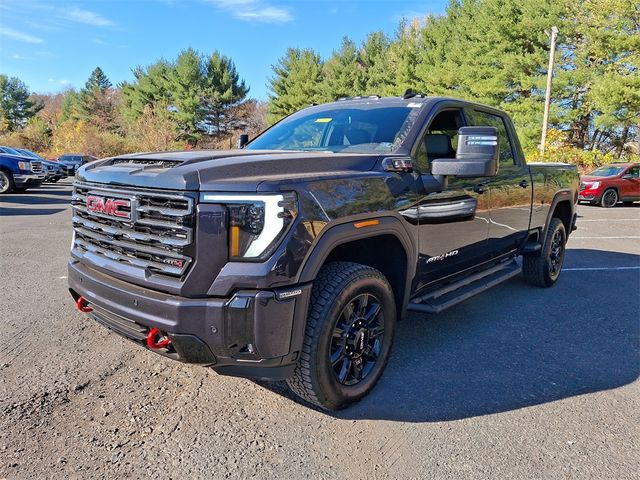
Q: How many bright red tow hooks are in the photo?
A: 2